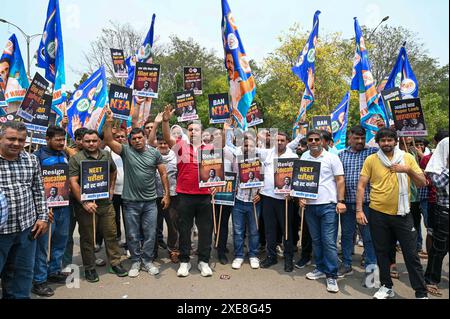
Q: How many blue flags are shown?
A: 9